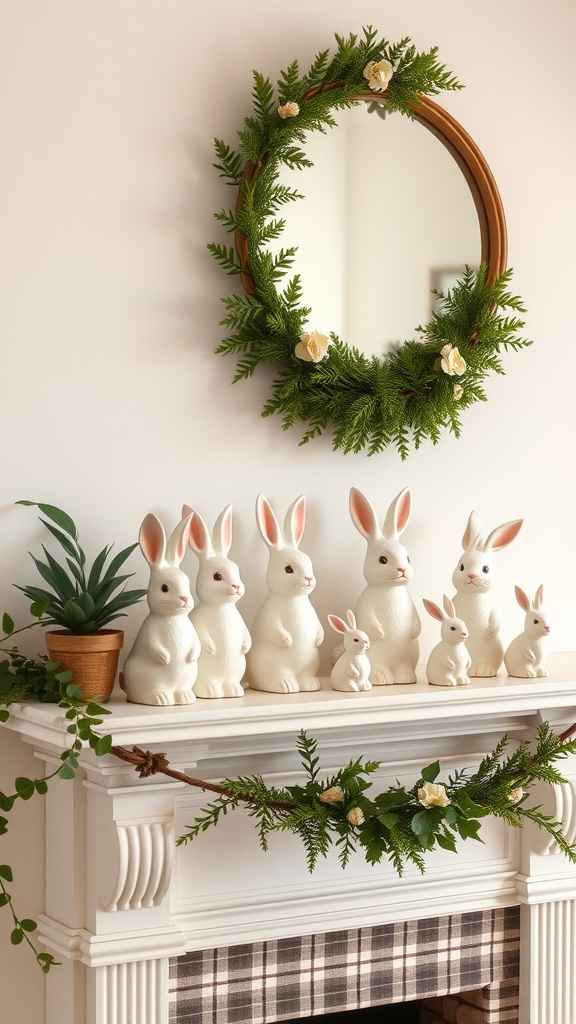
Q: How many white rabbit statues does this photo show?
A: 8